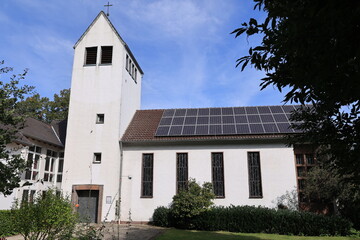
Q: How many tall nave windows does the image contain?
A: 4